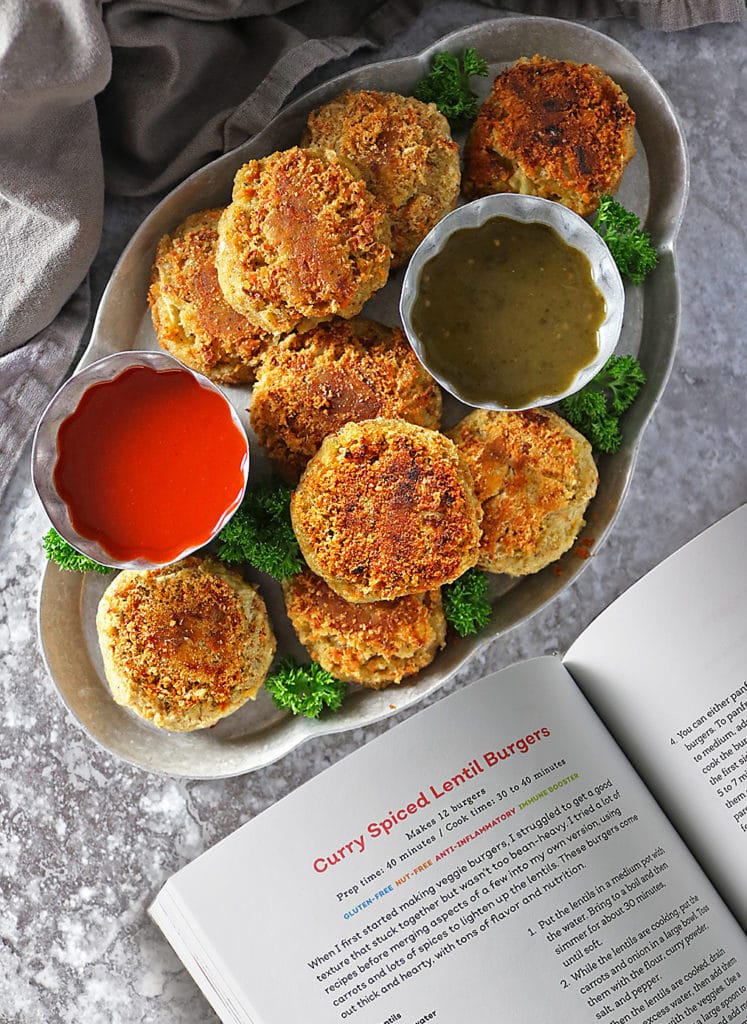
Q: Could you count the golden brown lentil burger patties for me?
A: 9